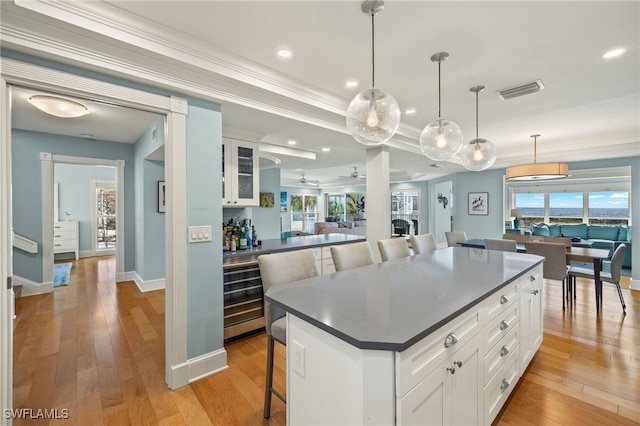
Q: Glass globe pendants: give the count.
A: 3